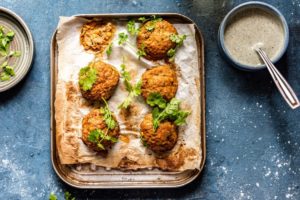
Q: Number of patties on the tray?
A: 5